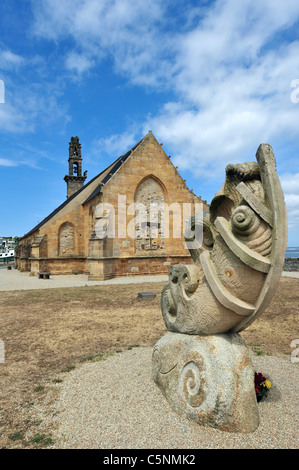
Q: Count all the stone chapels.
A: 1